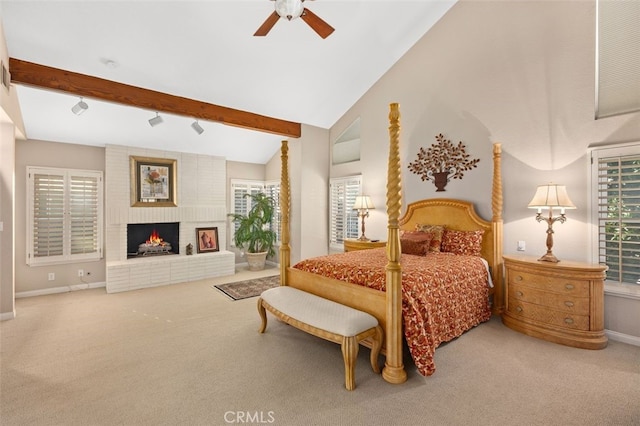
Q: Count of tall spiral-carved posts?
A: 3